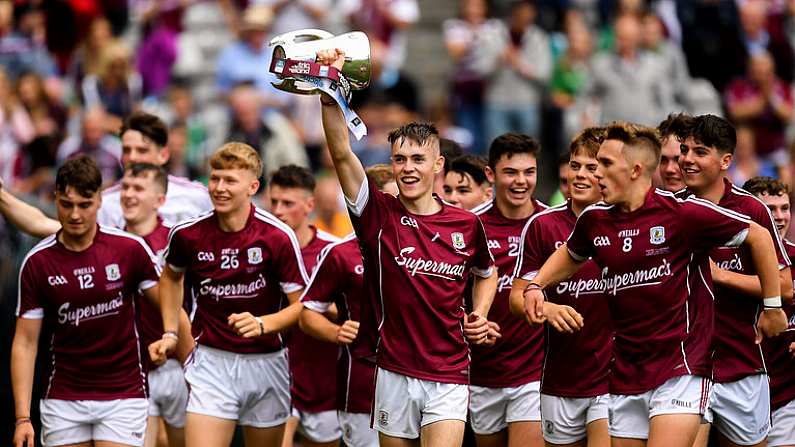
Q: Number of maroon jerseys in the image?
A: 11